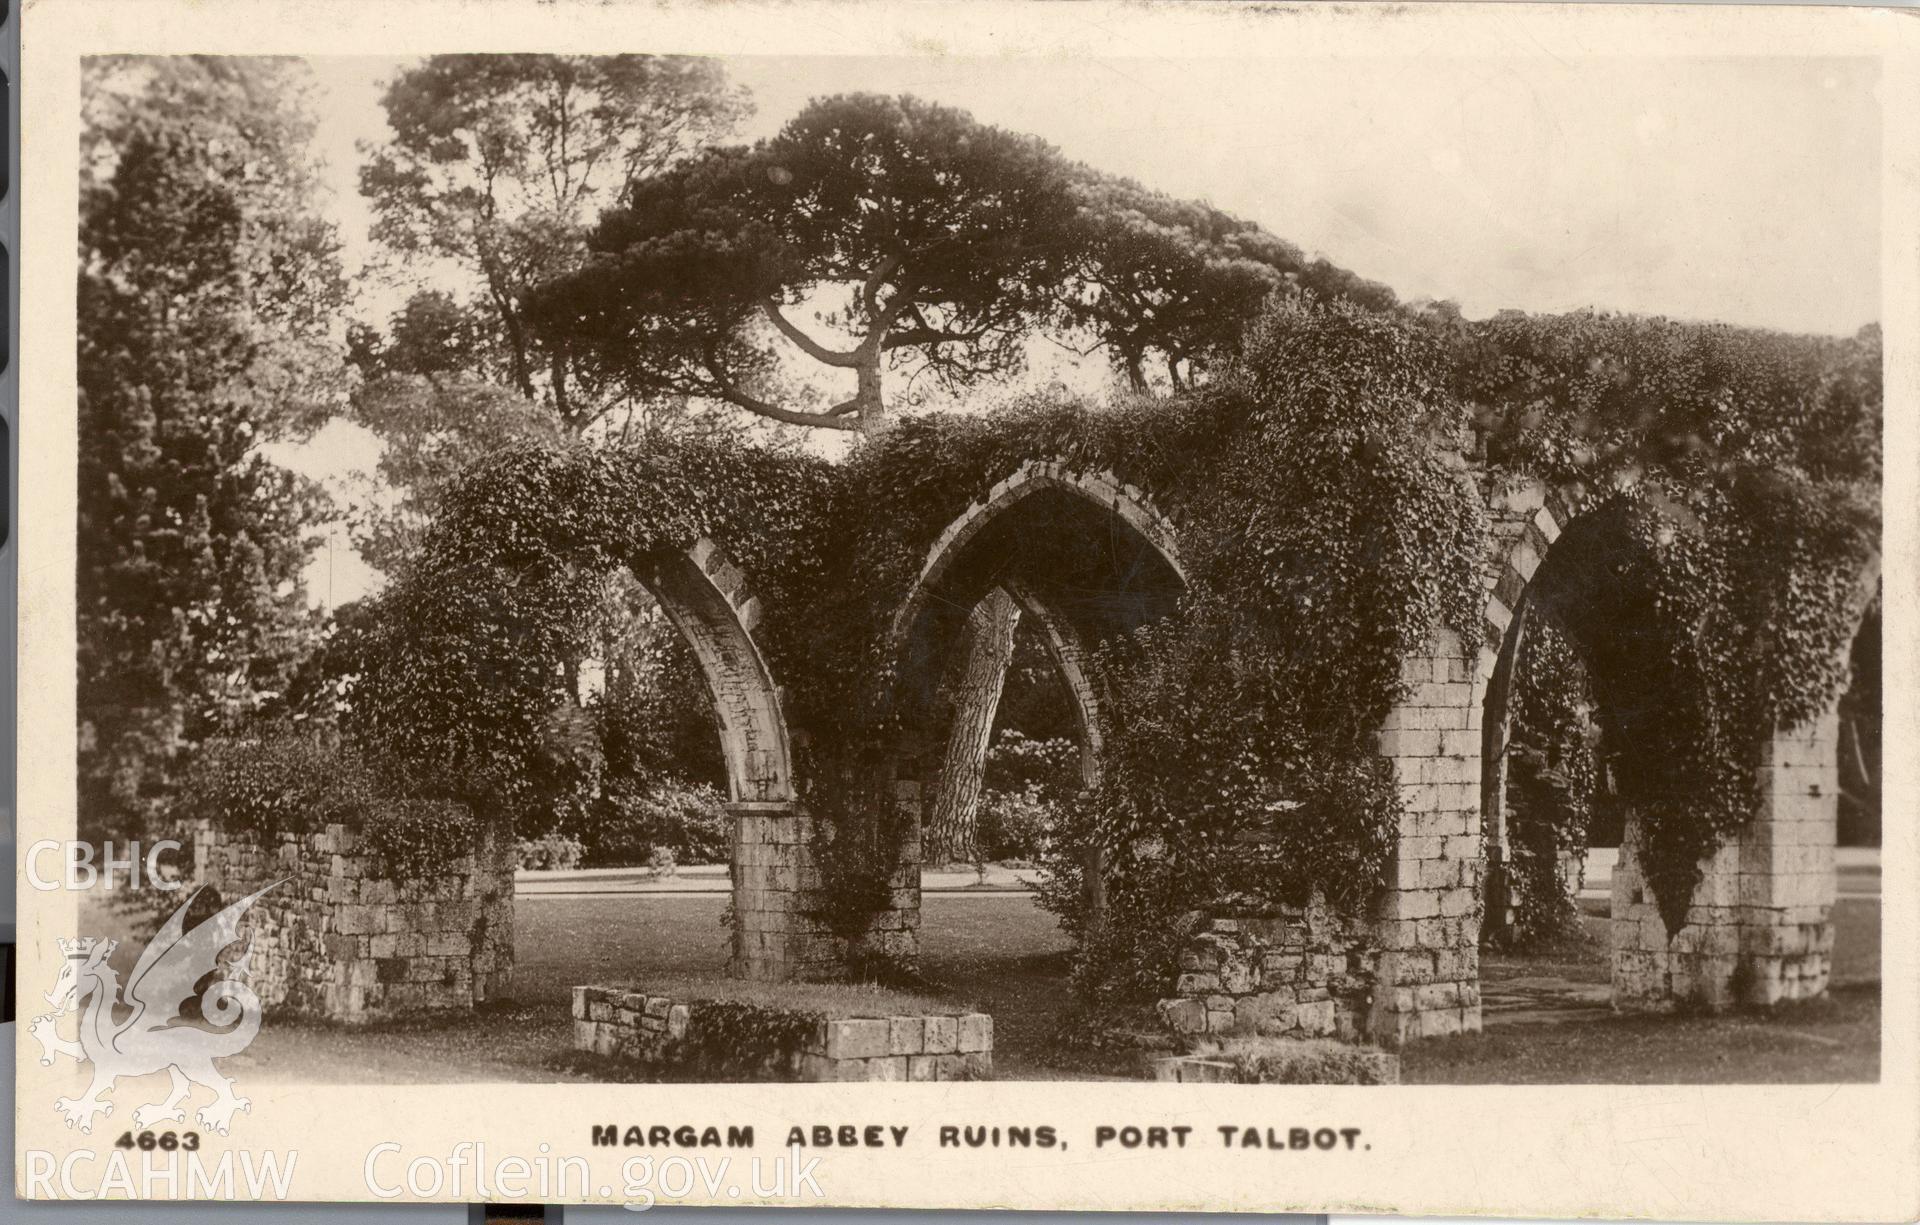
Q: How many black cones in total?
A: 0